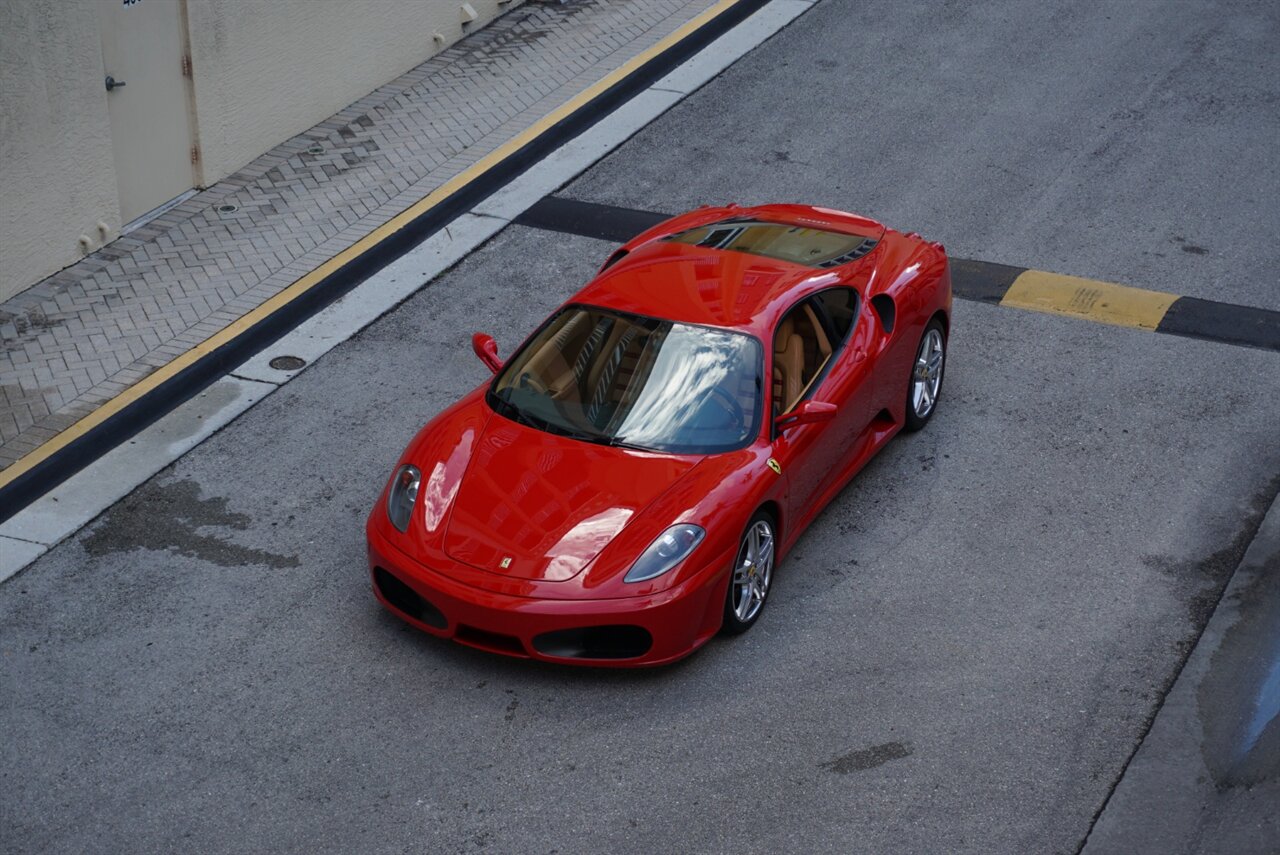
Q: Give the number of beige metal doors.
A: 1